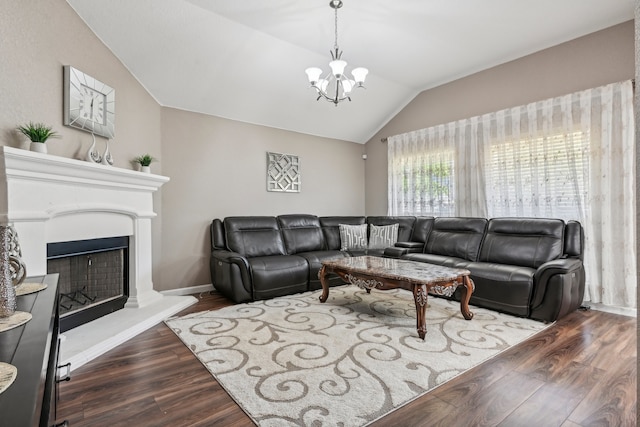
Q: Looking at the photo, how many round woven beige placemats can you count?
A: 3